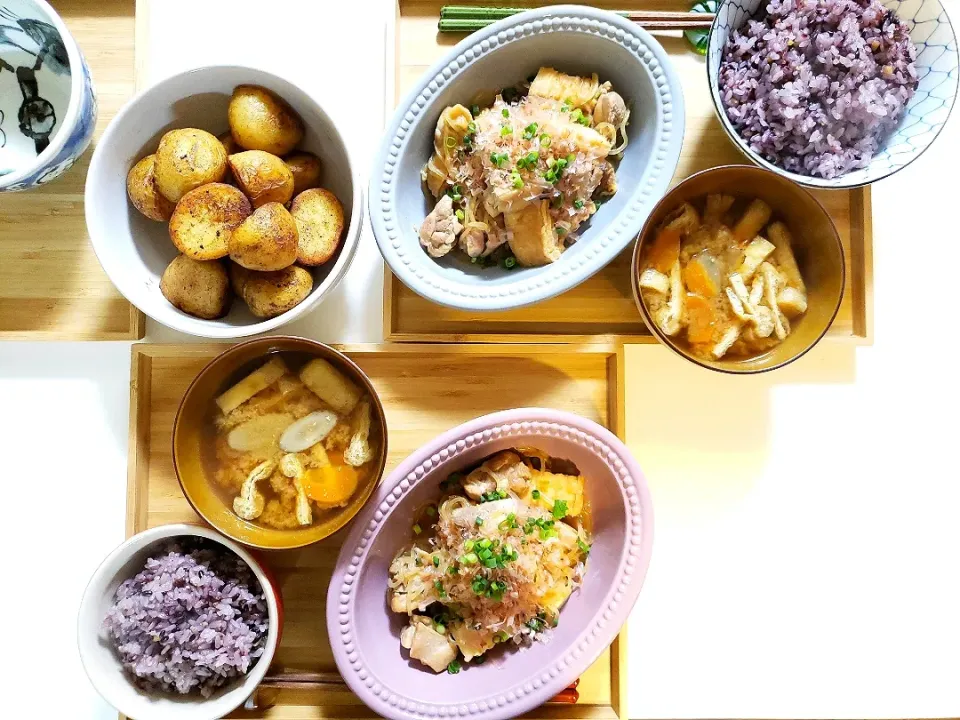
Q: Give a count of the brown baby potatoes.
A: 12